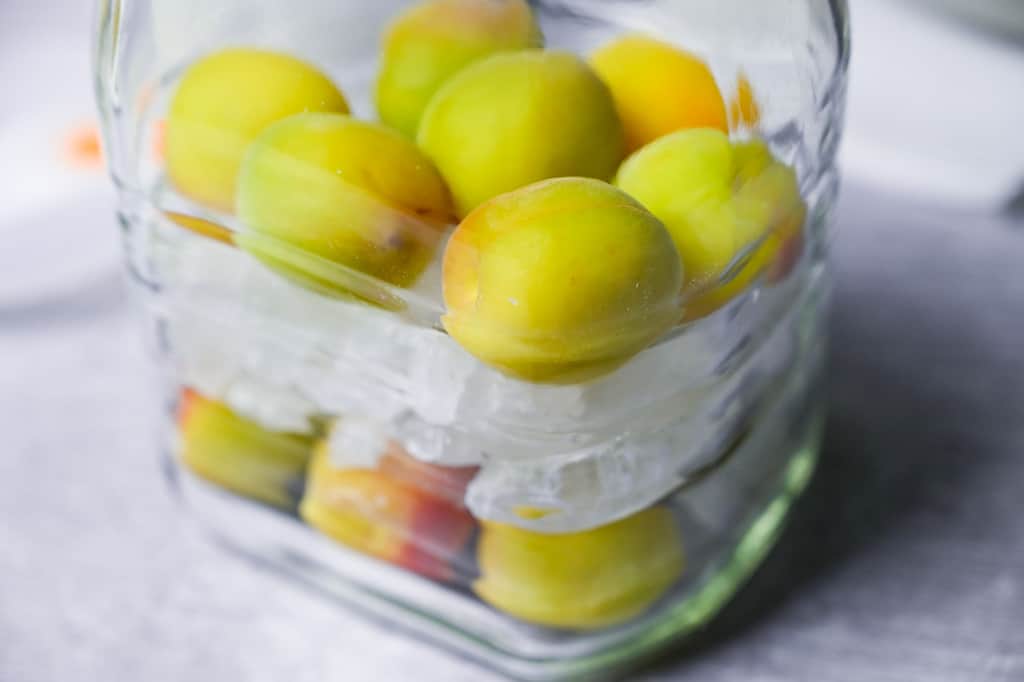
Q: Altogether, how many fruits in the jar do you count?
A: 10